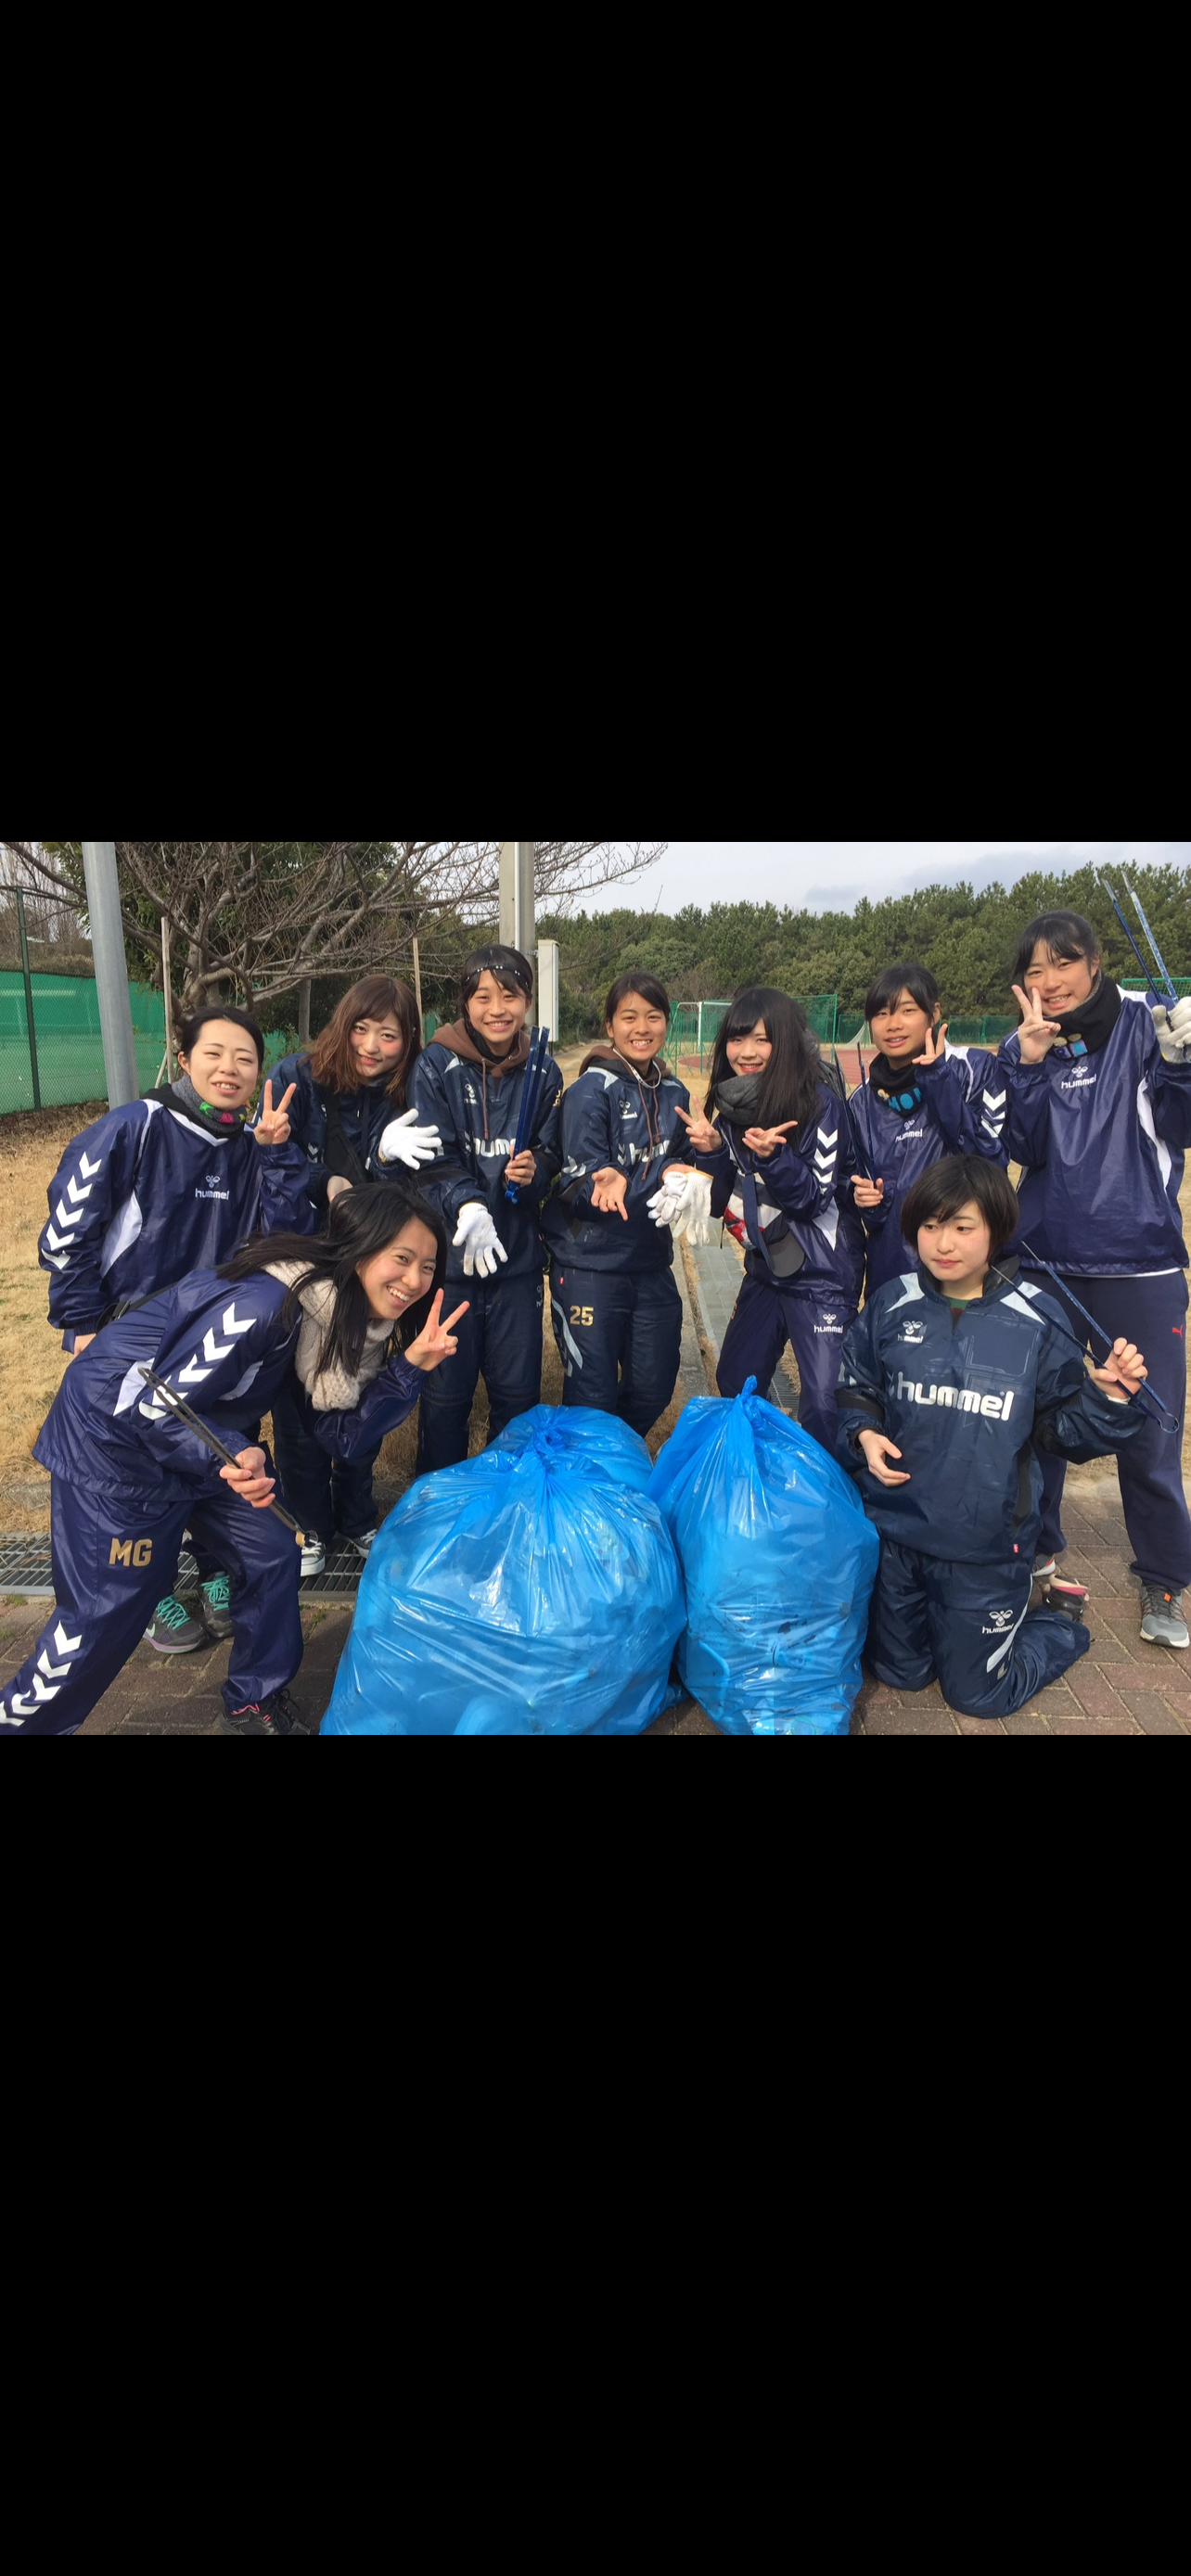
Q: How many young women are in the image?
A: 9